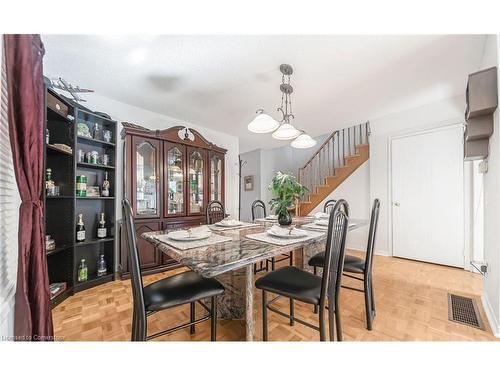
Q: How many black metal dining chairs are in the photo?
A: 6